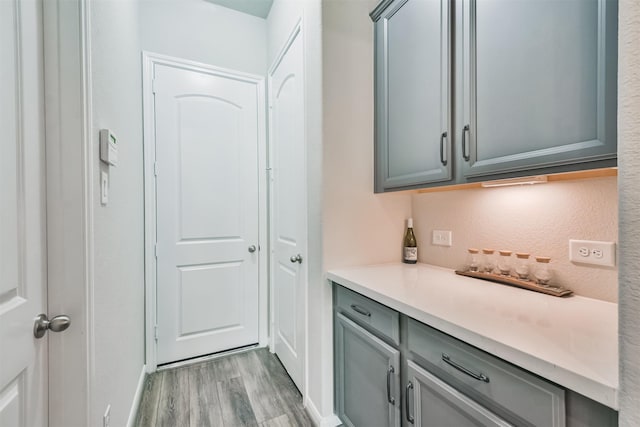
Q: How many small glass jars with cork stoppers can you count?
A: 5